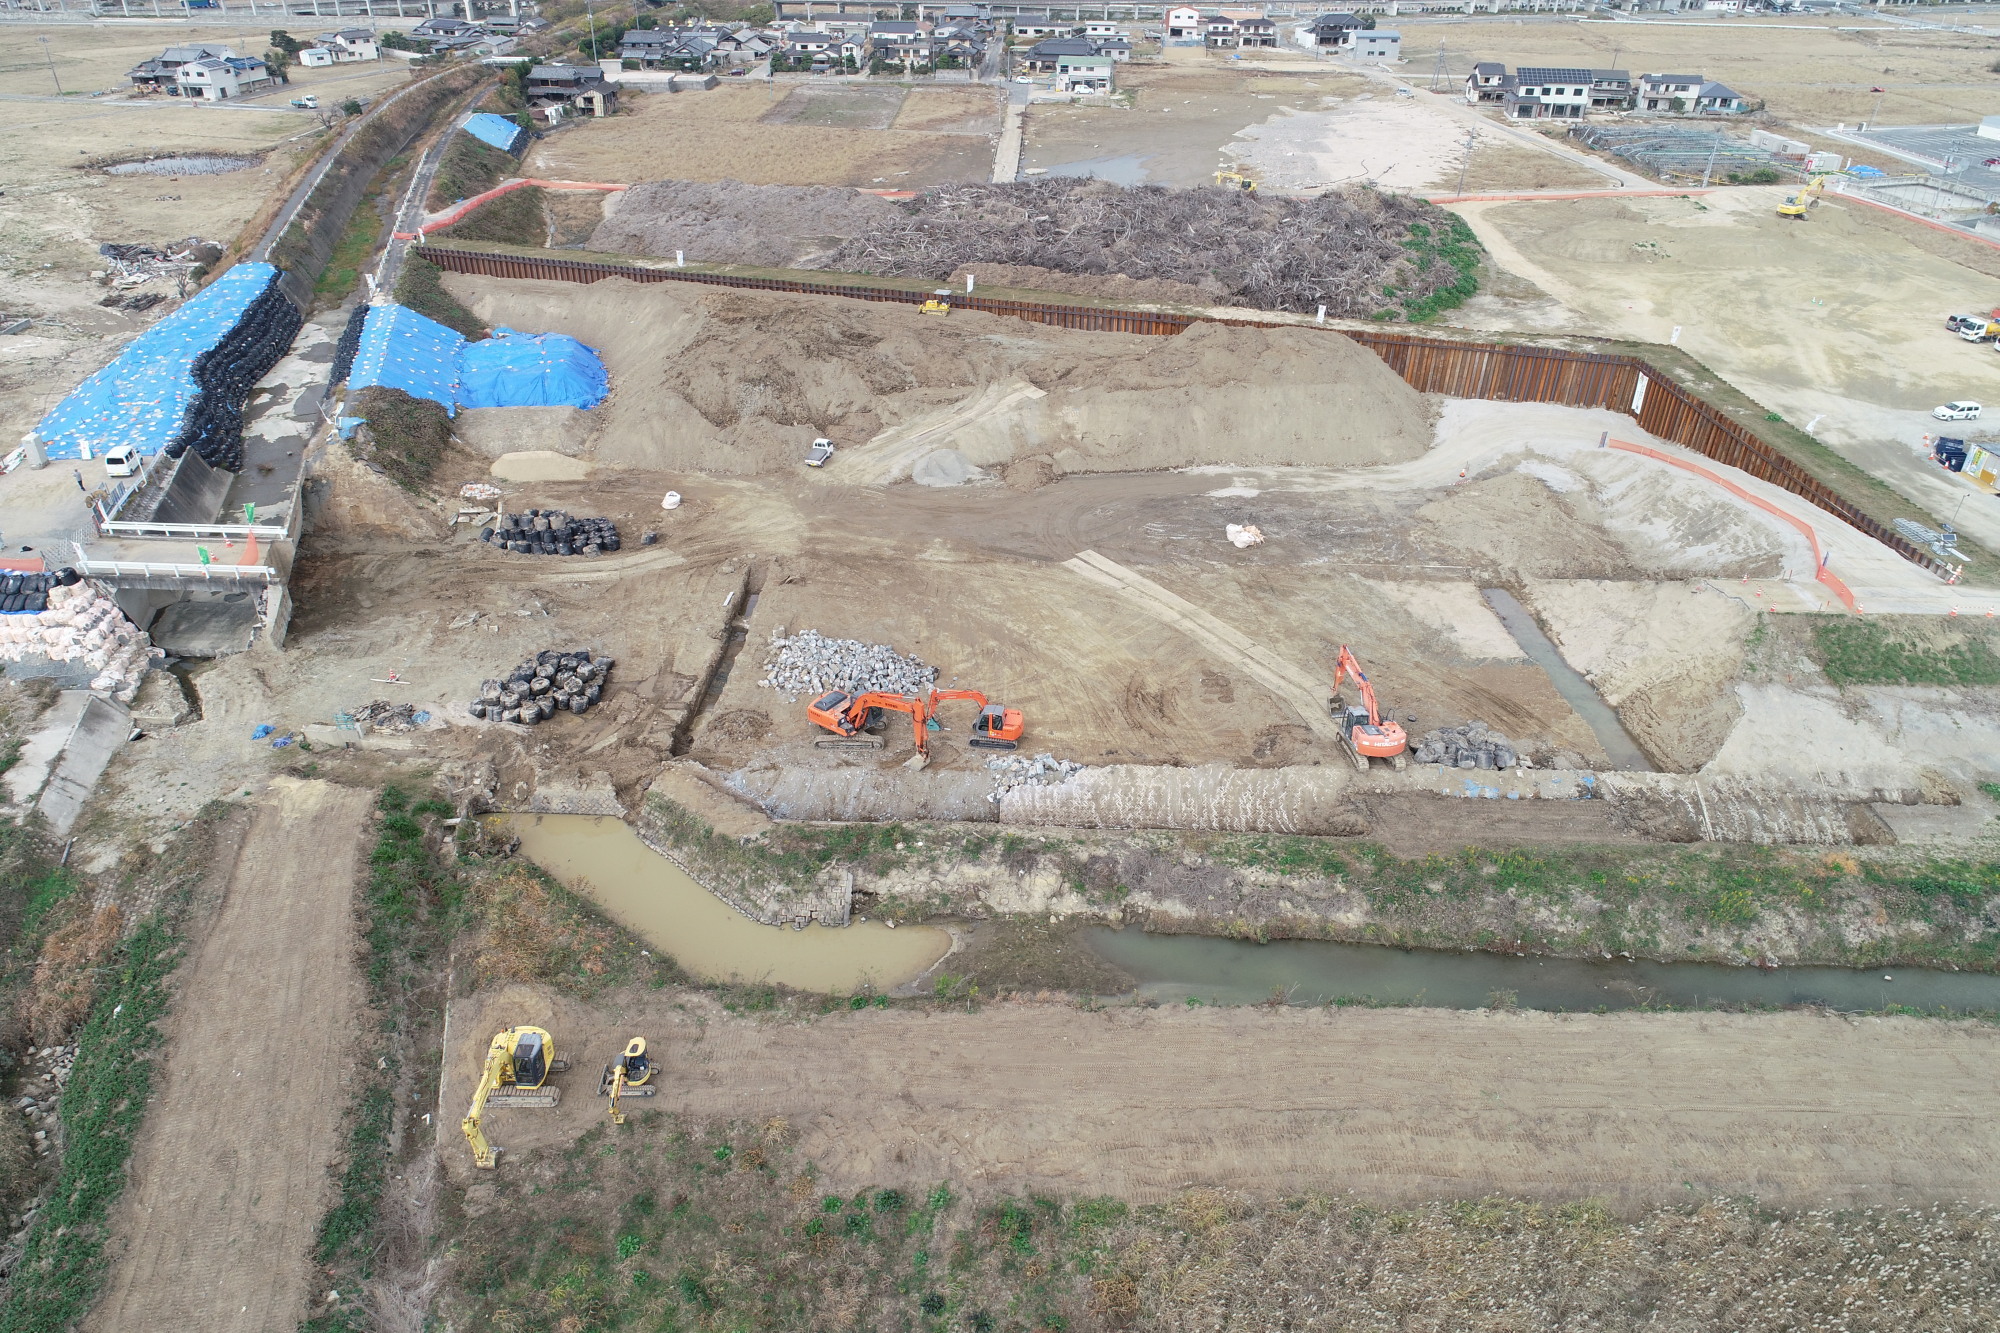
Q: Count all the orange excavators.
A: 3